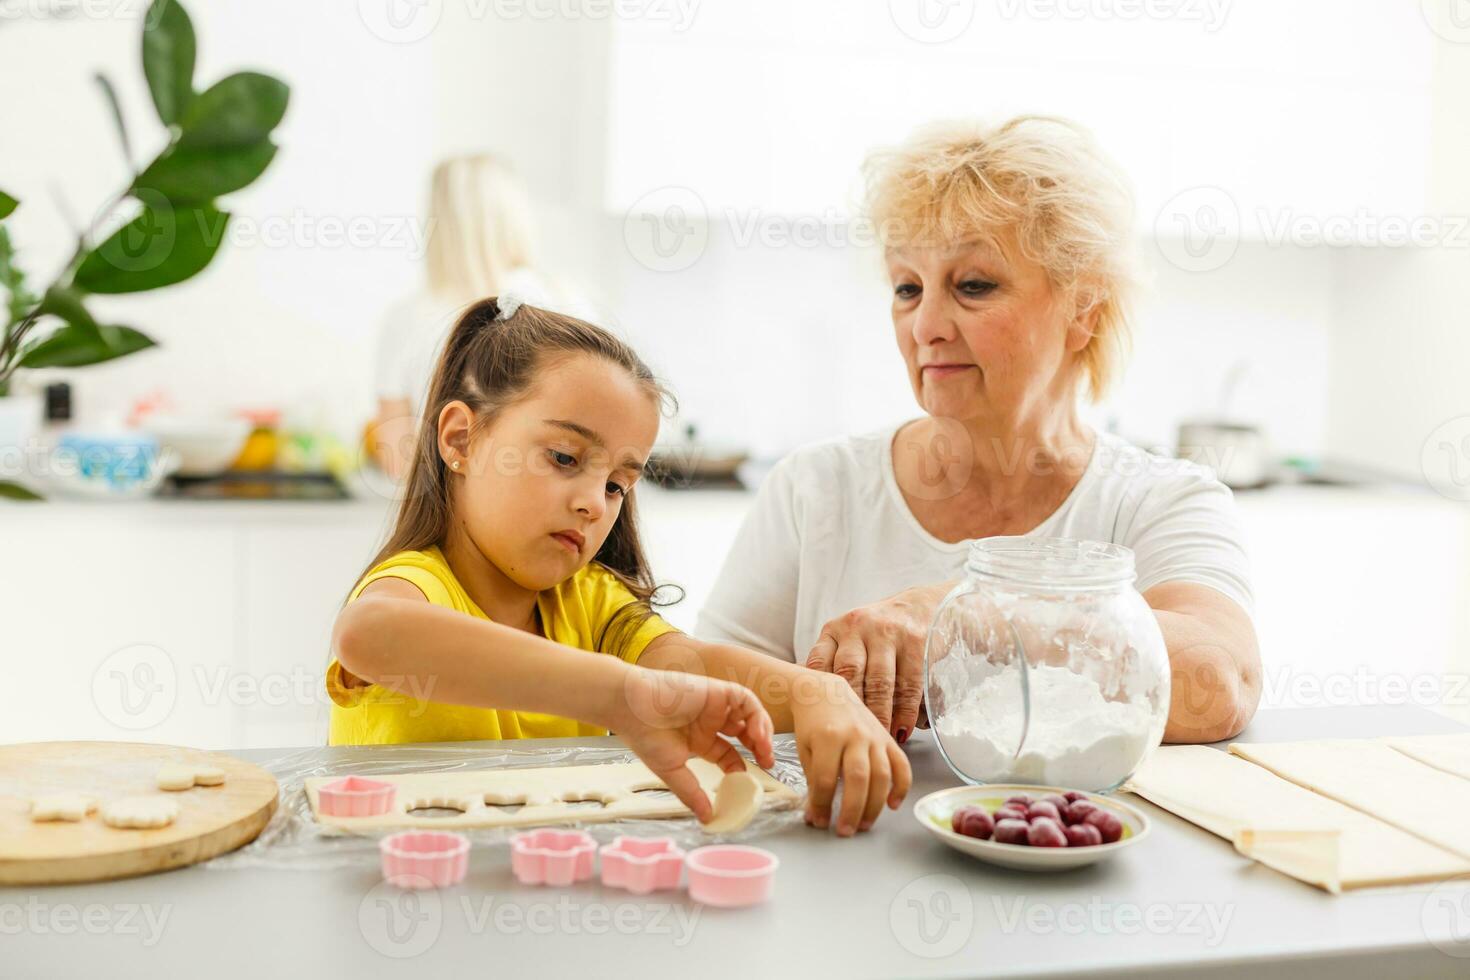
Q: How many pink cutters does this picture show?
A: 5